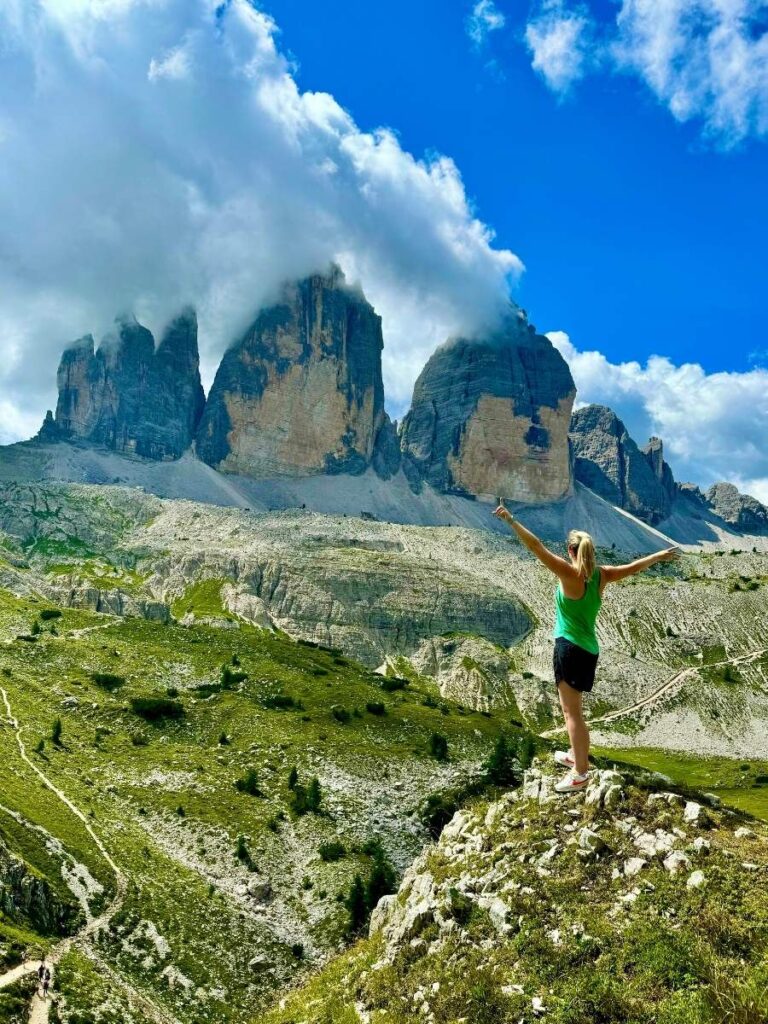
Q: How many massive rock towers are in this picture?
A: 3